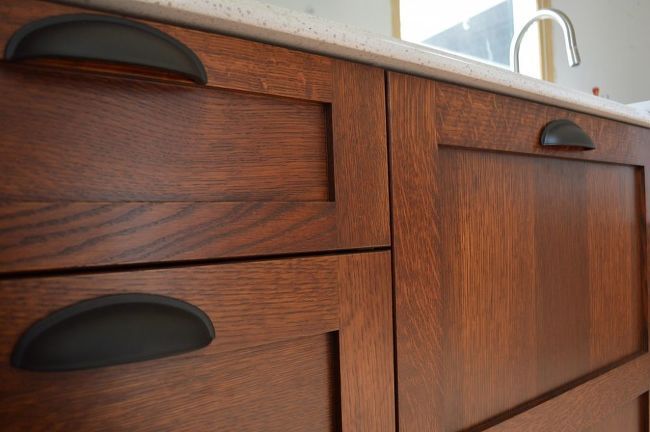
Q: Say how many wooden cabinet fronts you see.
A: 3